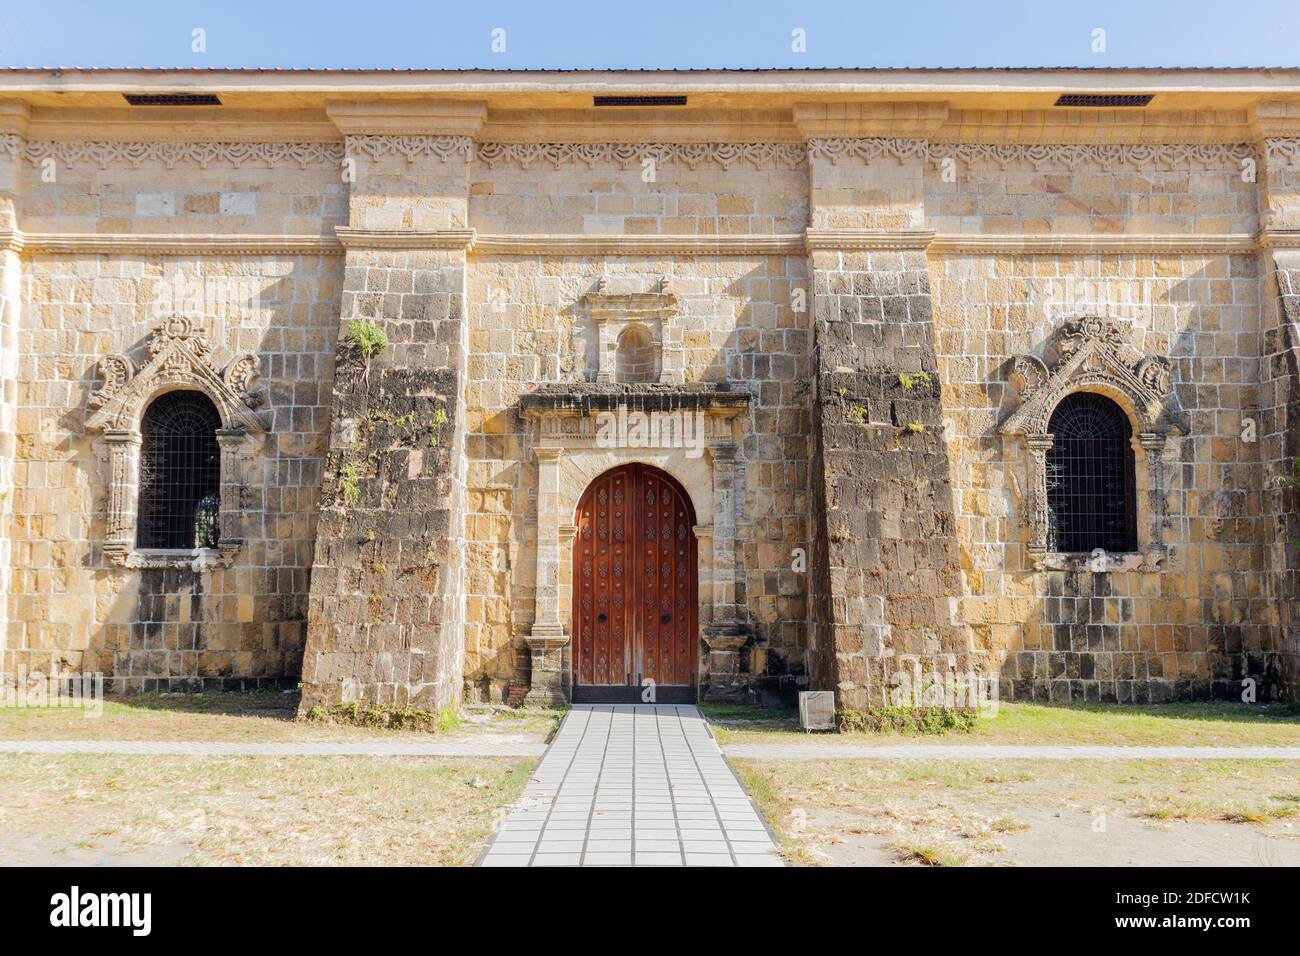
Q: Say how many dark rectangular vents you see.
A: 3